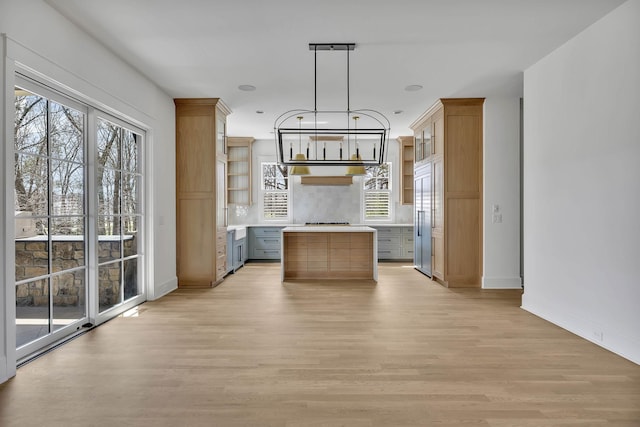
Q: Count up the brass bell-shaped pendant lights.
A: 2